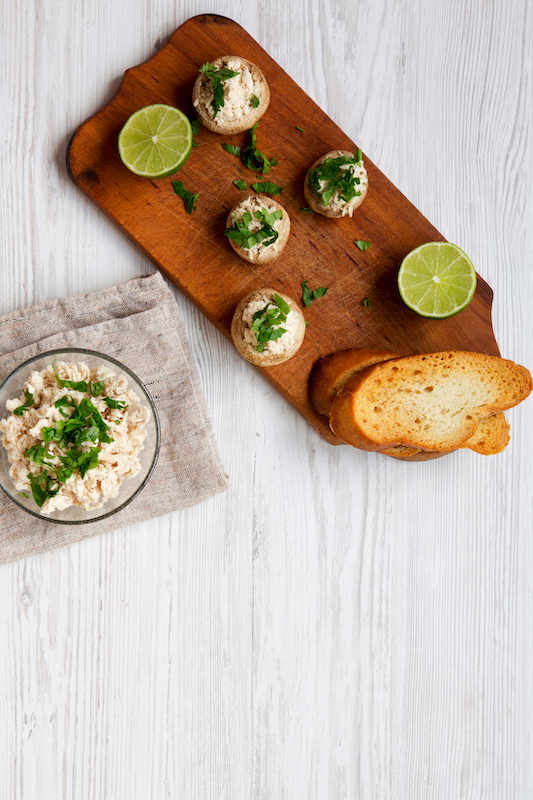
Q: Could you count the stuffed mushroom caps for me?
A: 4